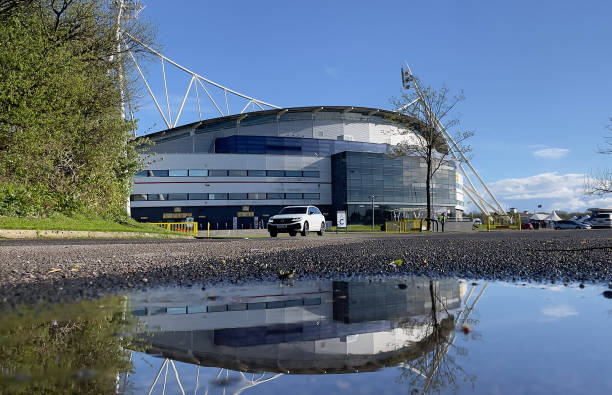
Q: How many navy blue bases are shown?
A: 1